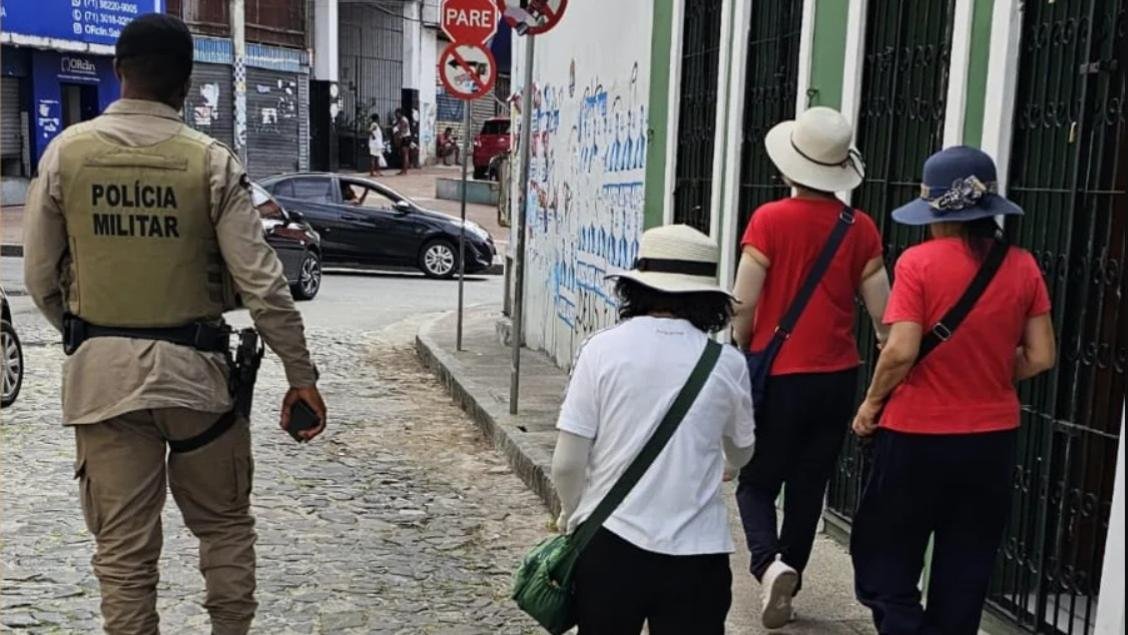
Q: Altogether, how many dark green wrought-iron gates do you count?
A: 4